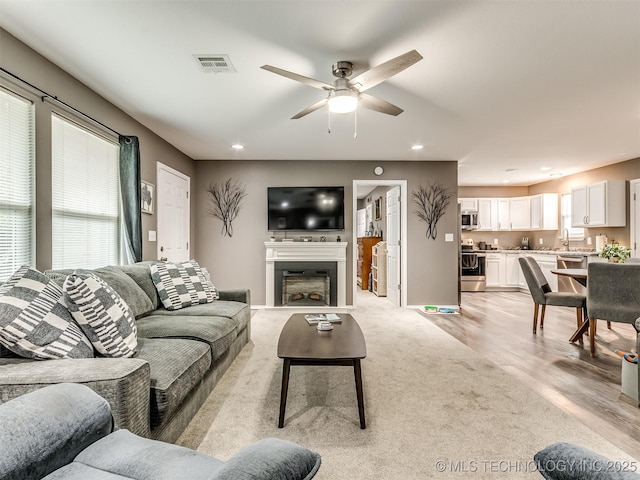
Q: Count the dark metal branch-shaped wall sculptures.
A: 2